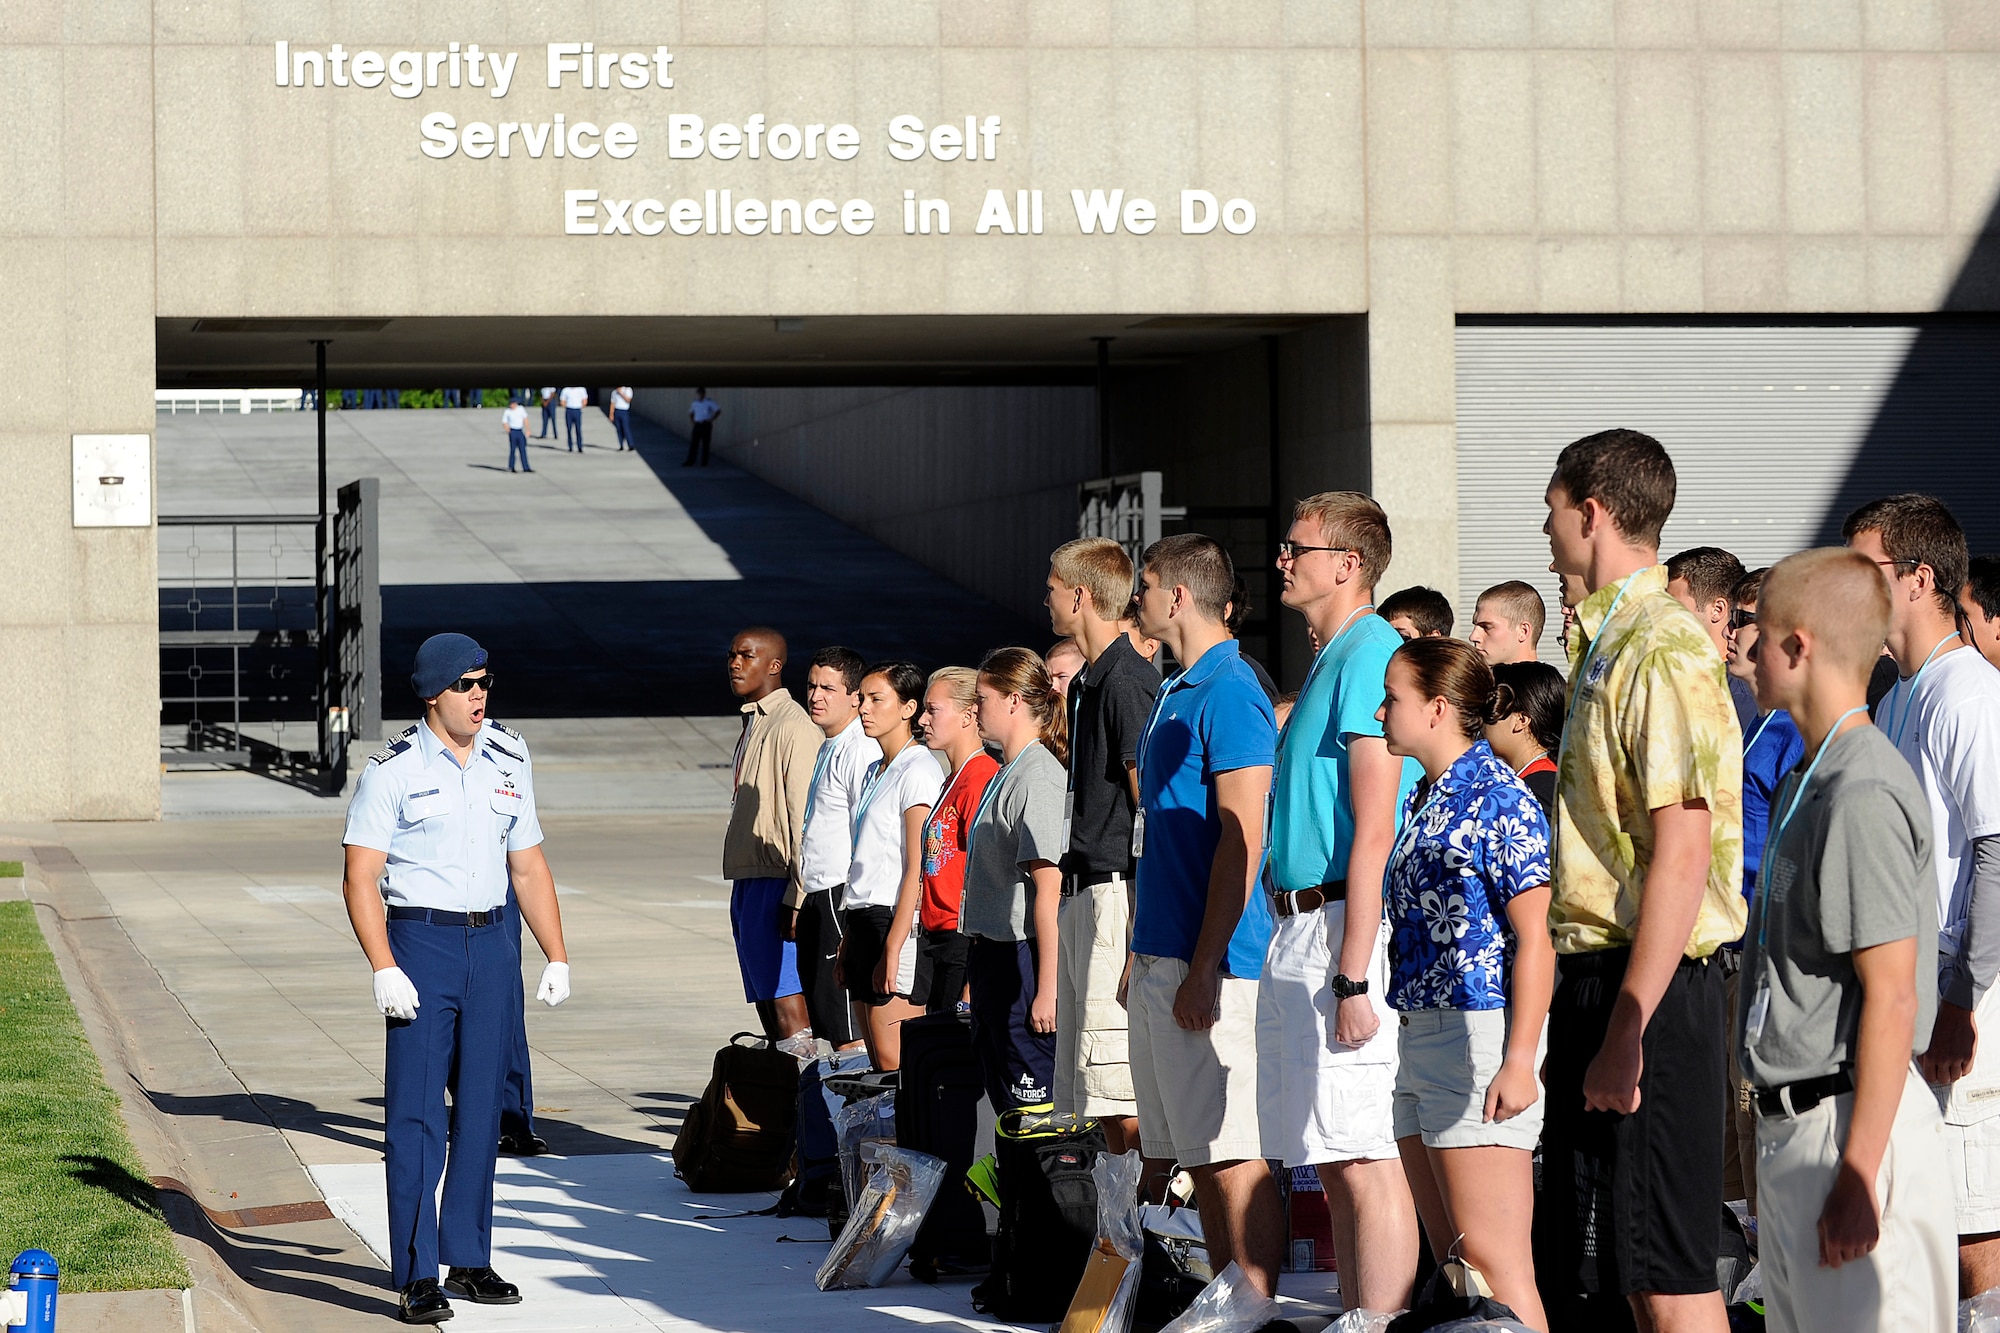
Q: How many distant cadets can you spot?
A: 5